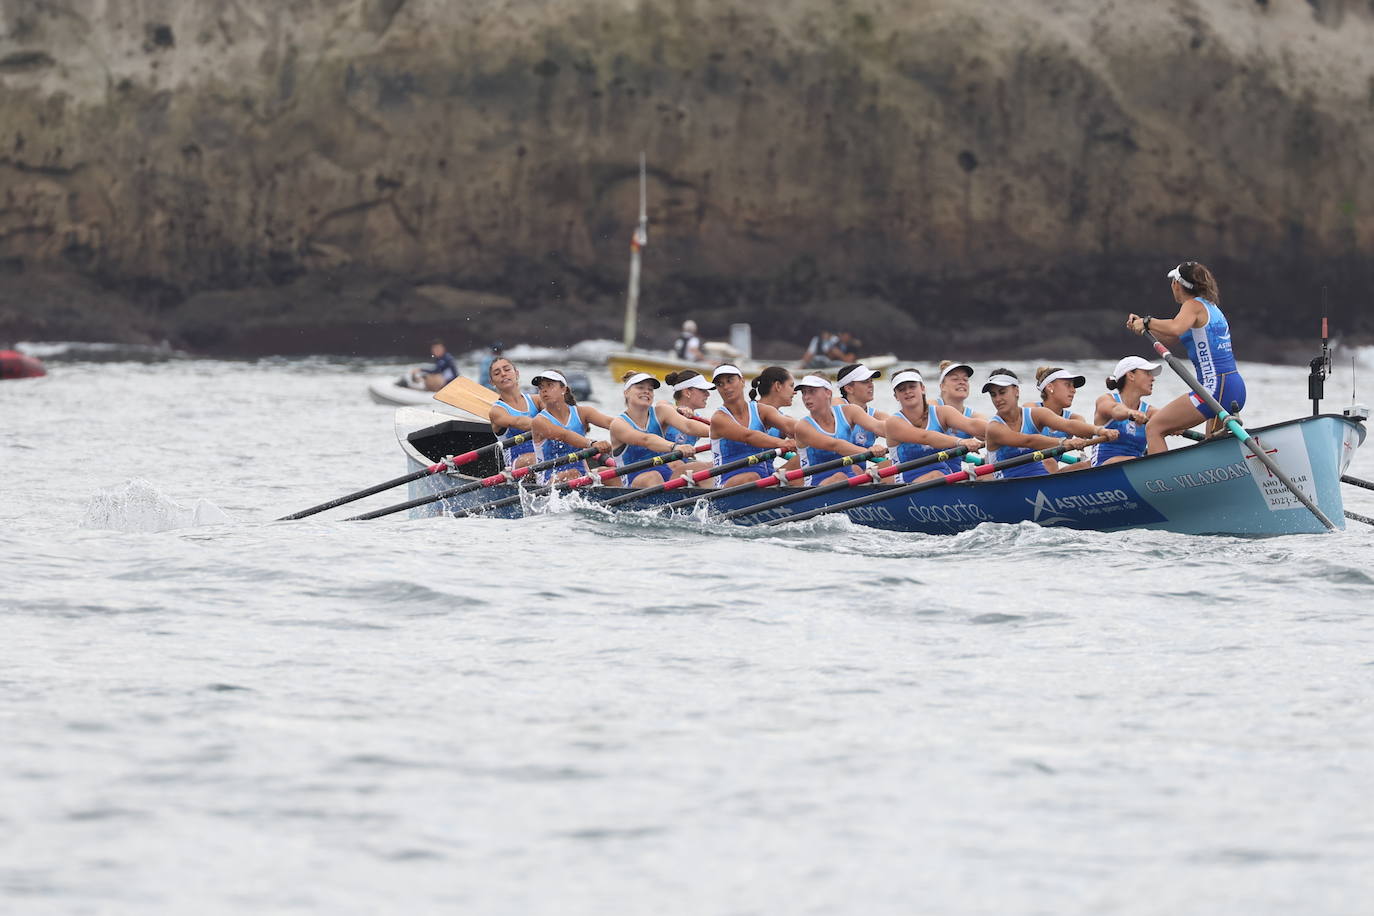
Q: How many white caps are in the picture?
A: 12